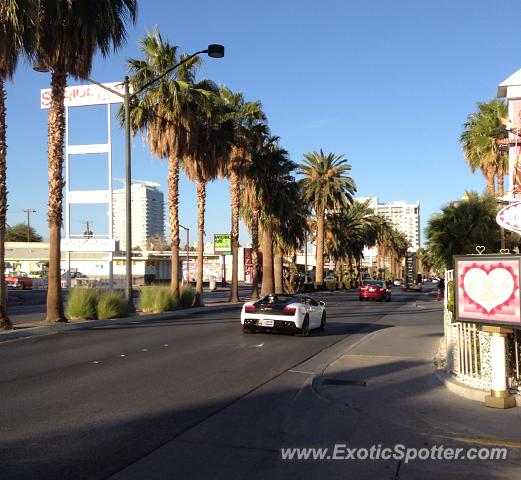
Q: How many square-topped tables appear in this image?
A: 0